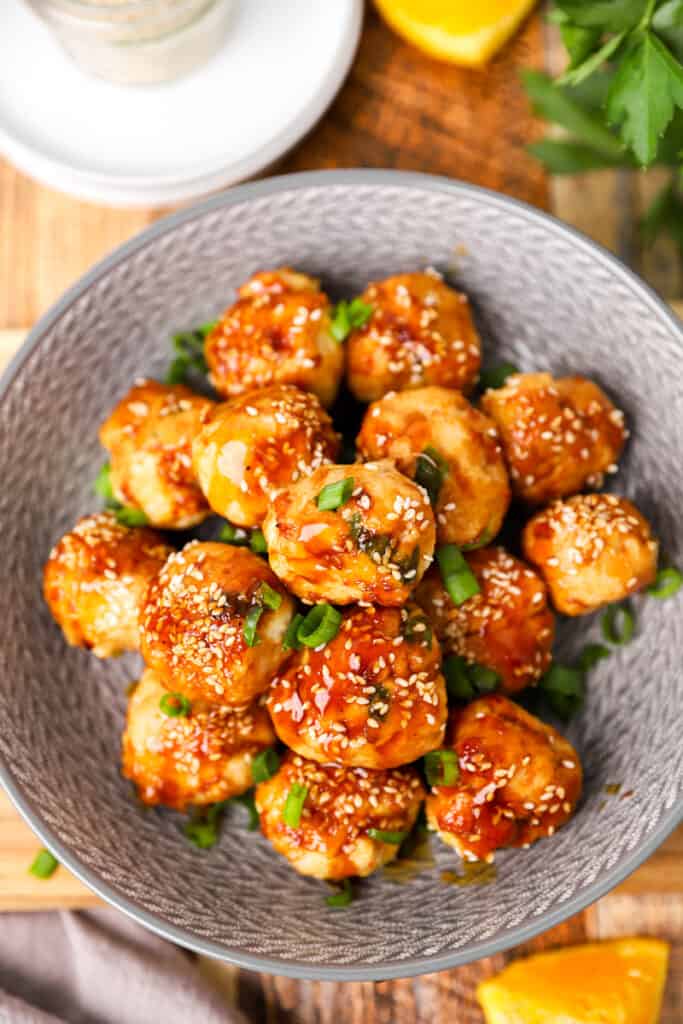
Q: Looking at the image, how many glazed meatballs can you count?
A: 15